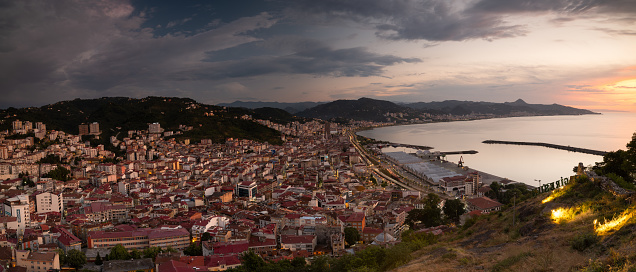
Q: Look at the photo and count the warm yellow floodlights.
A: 3